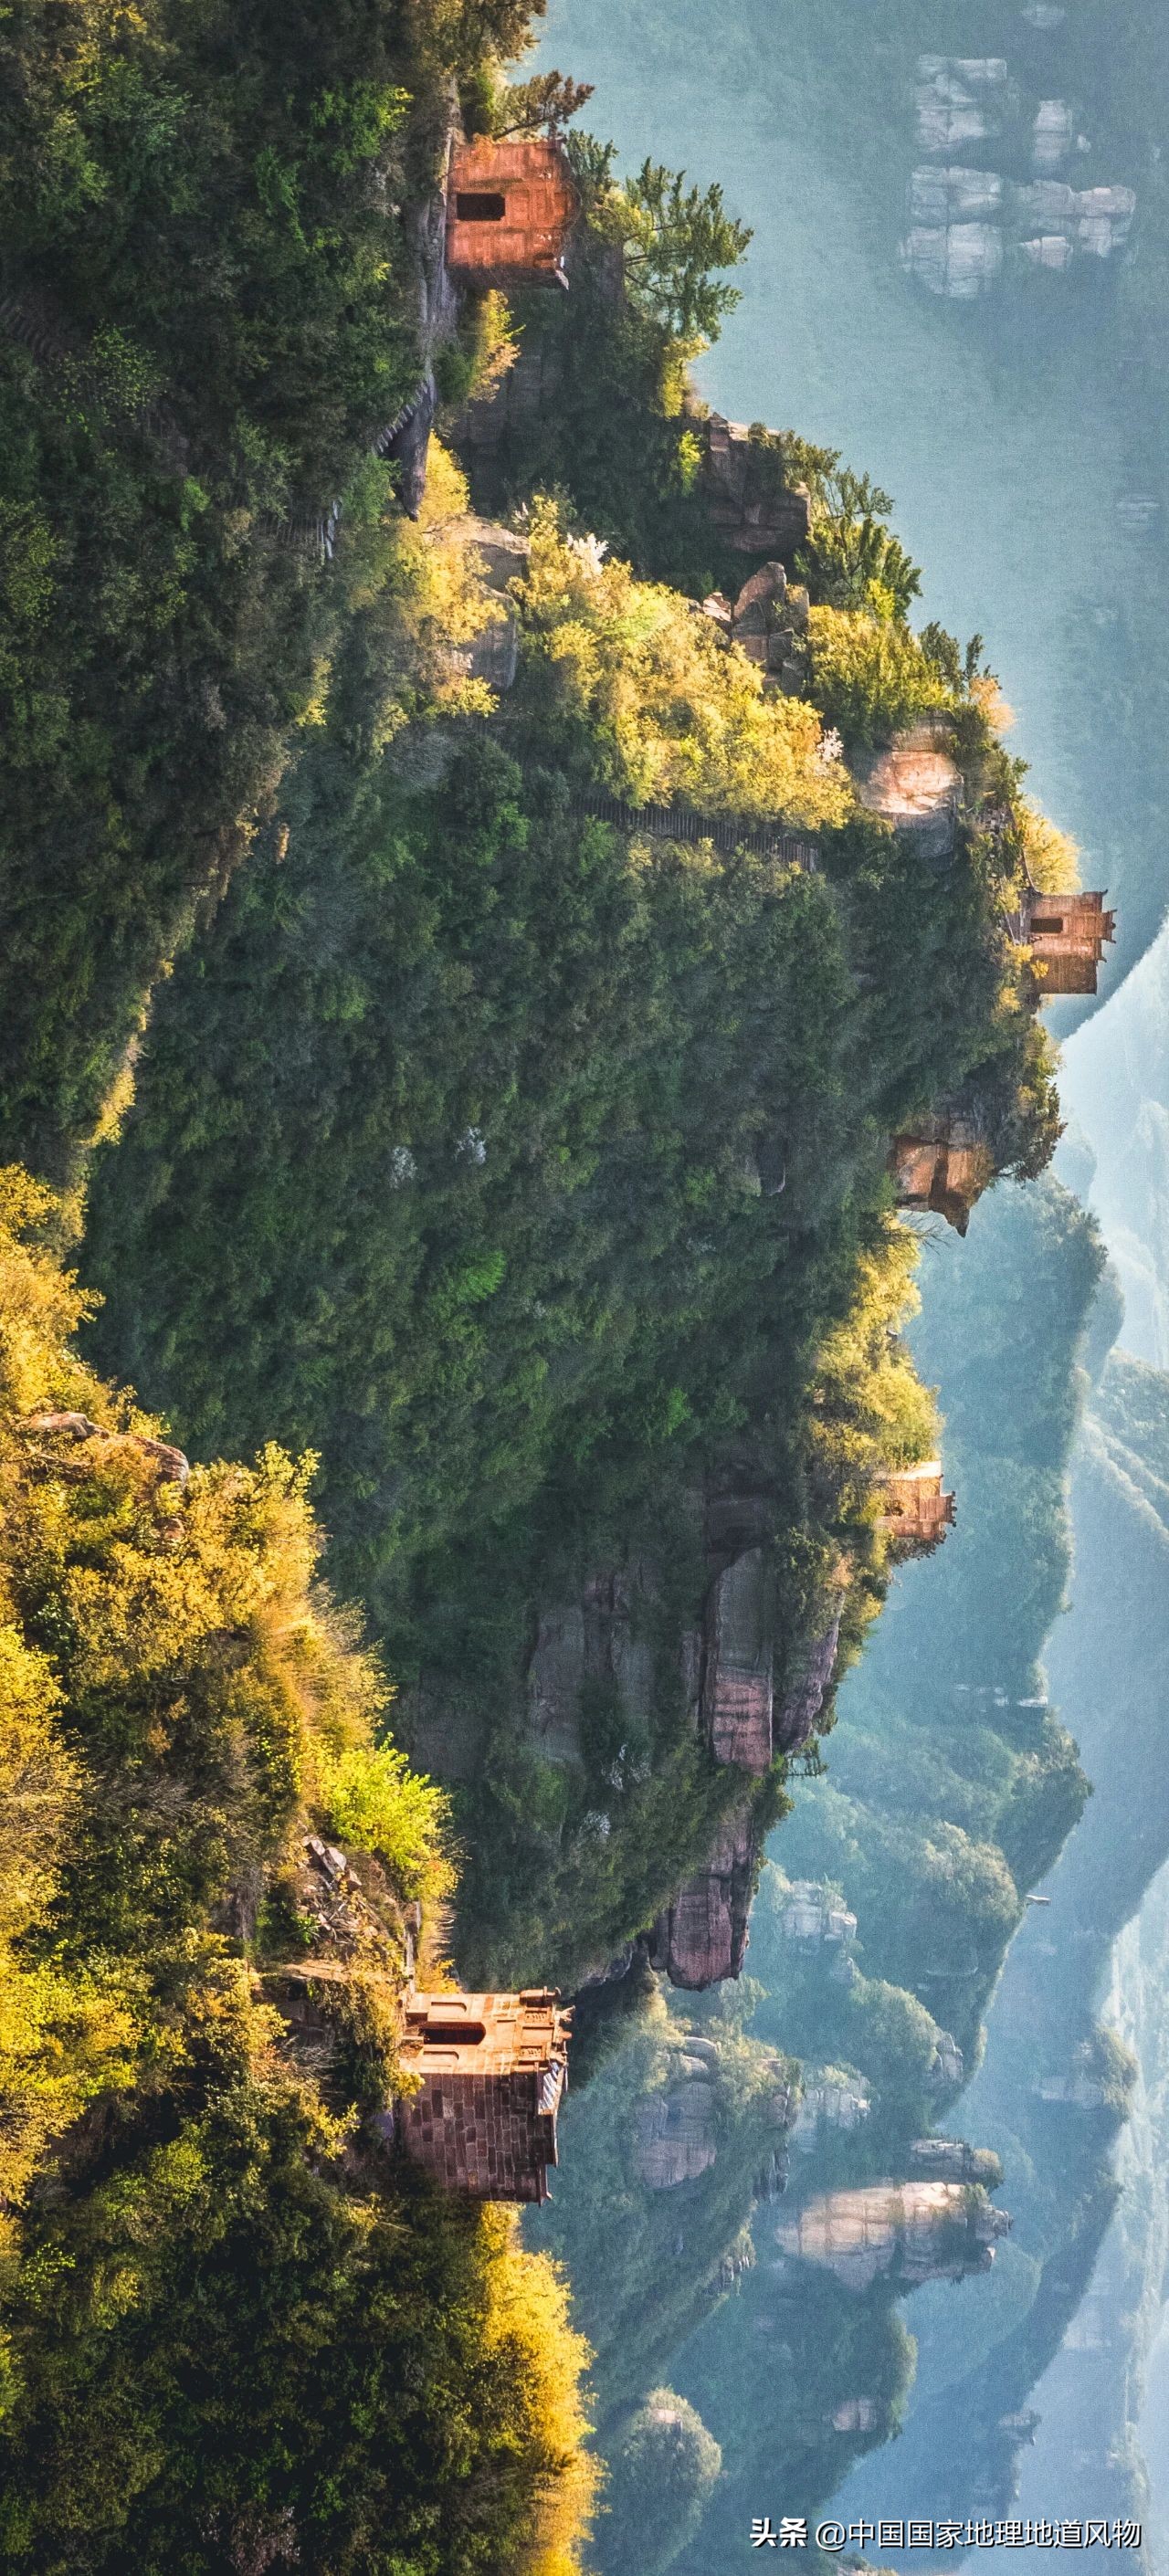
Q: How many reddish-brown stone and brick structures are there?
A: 4